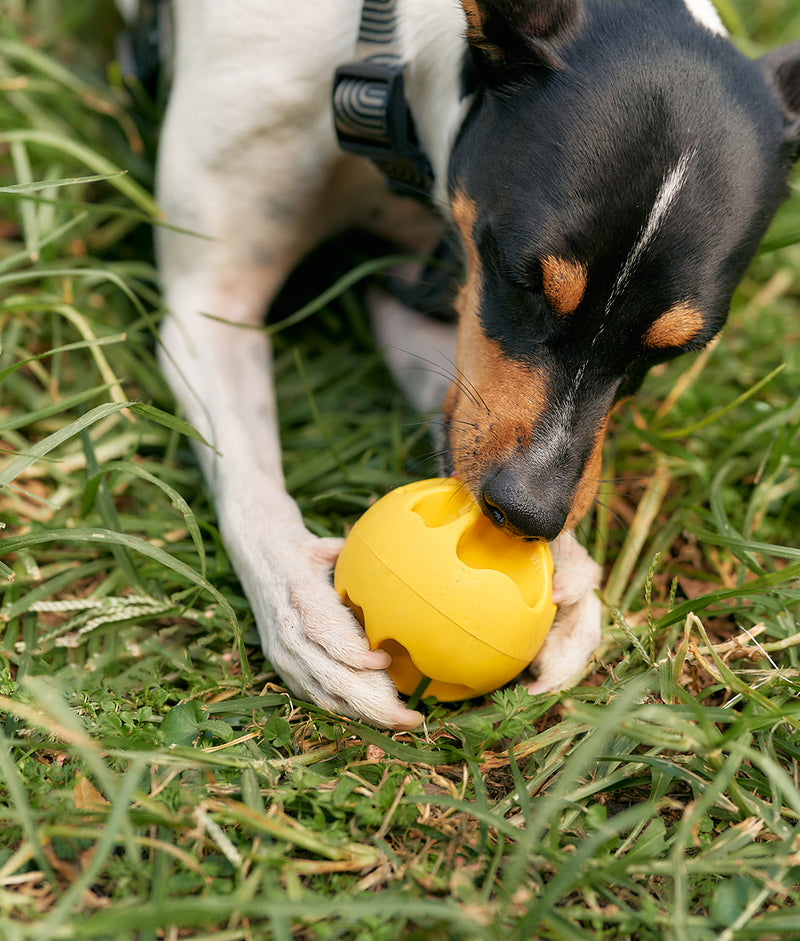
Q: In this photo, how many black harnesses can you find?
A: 1